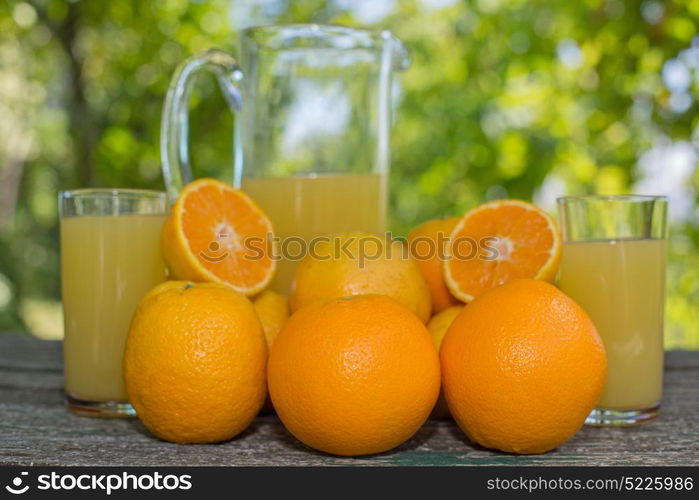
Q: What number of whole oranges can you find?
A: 7